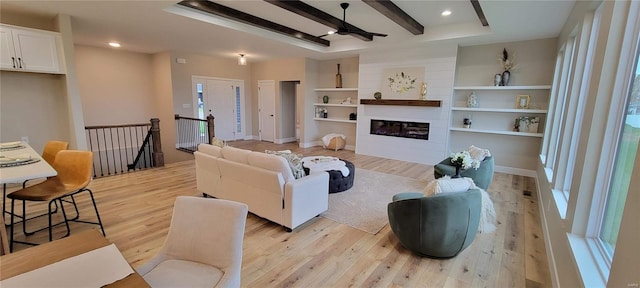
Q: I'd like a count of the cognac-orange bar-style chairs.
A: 2